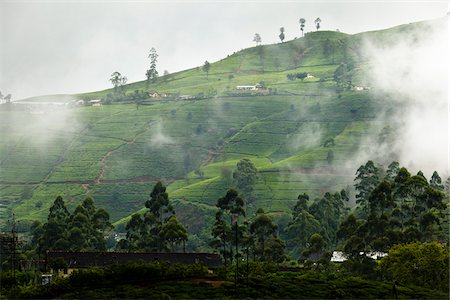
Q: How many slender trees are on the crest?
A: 4